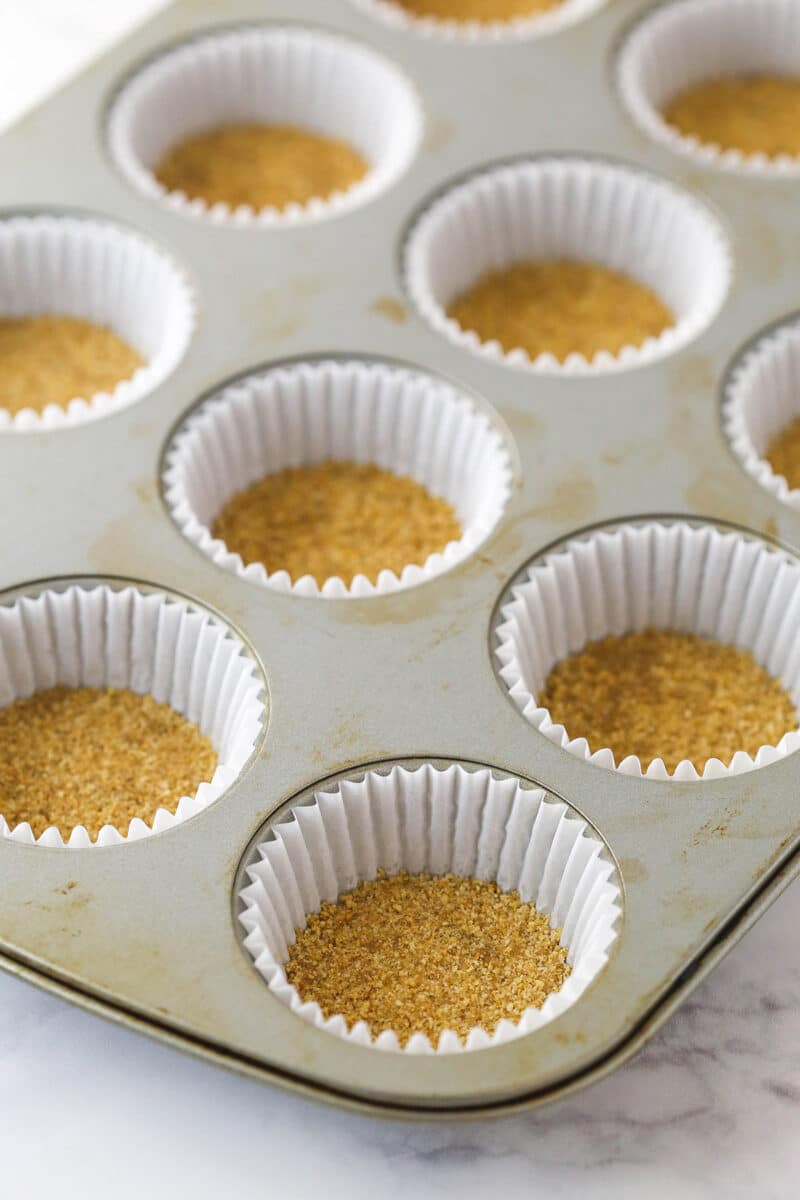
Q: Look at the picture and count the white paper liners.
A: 10